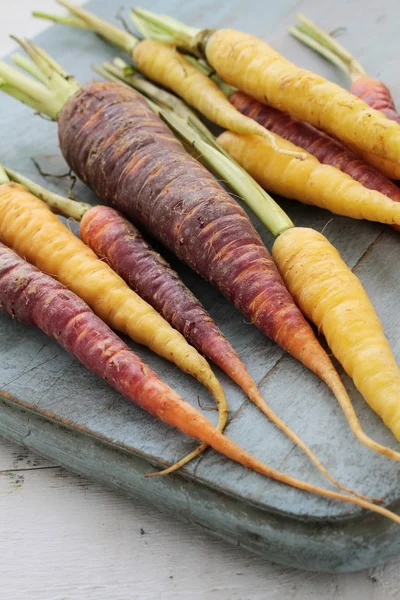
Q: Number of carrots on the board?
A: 10